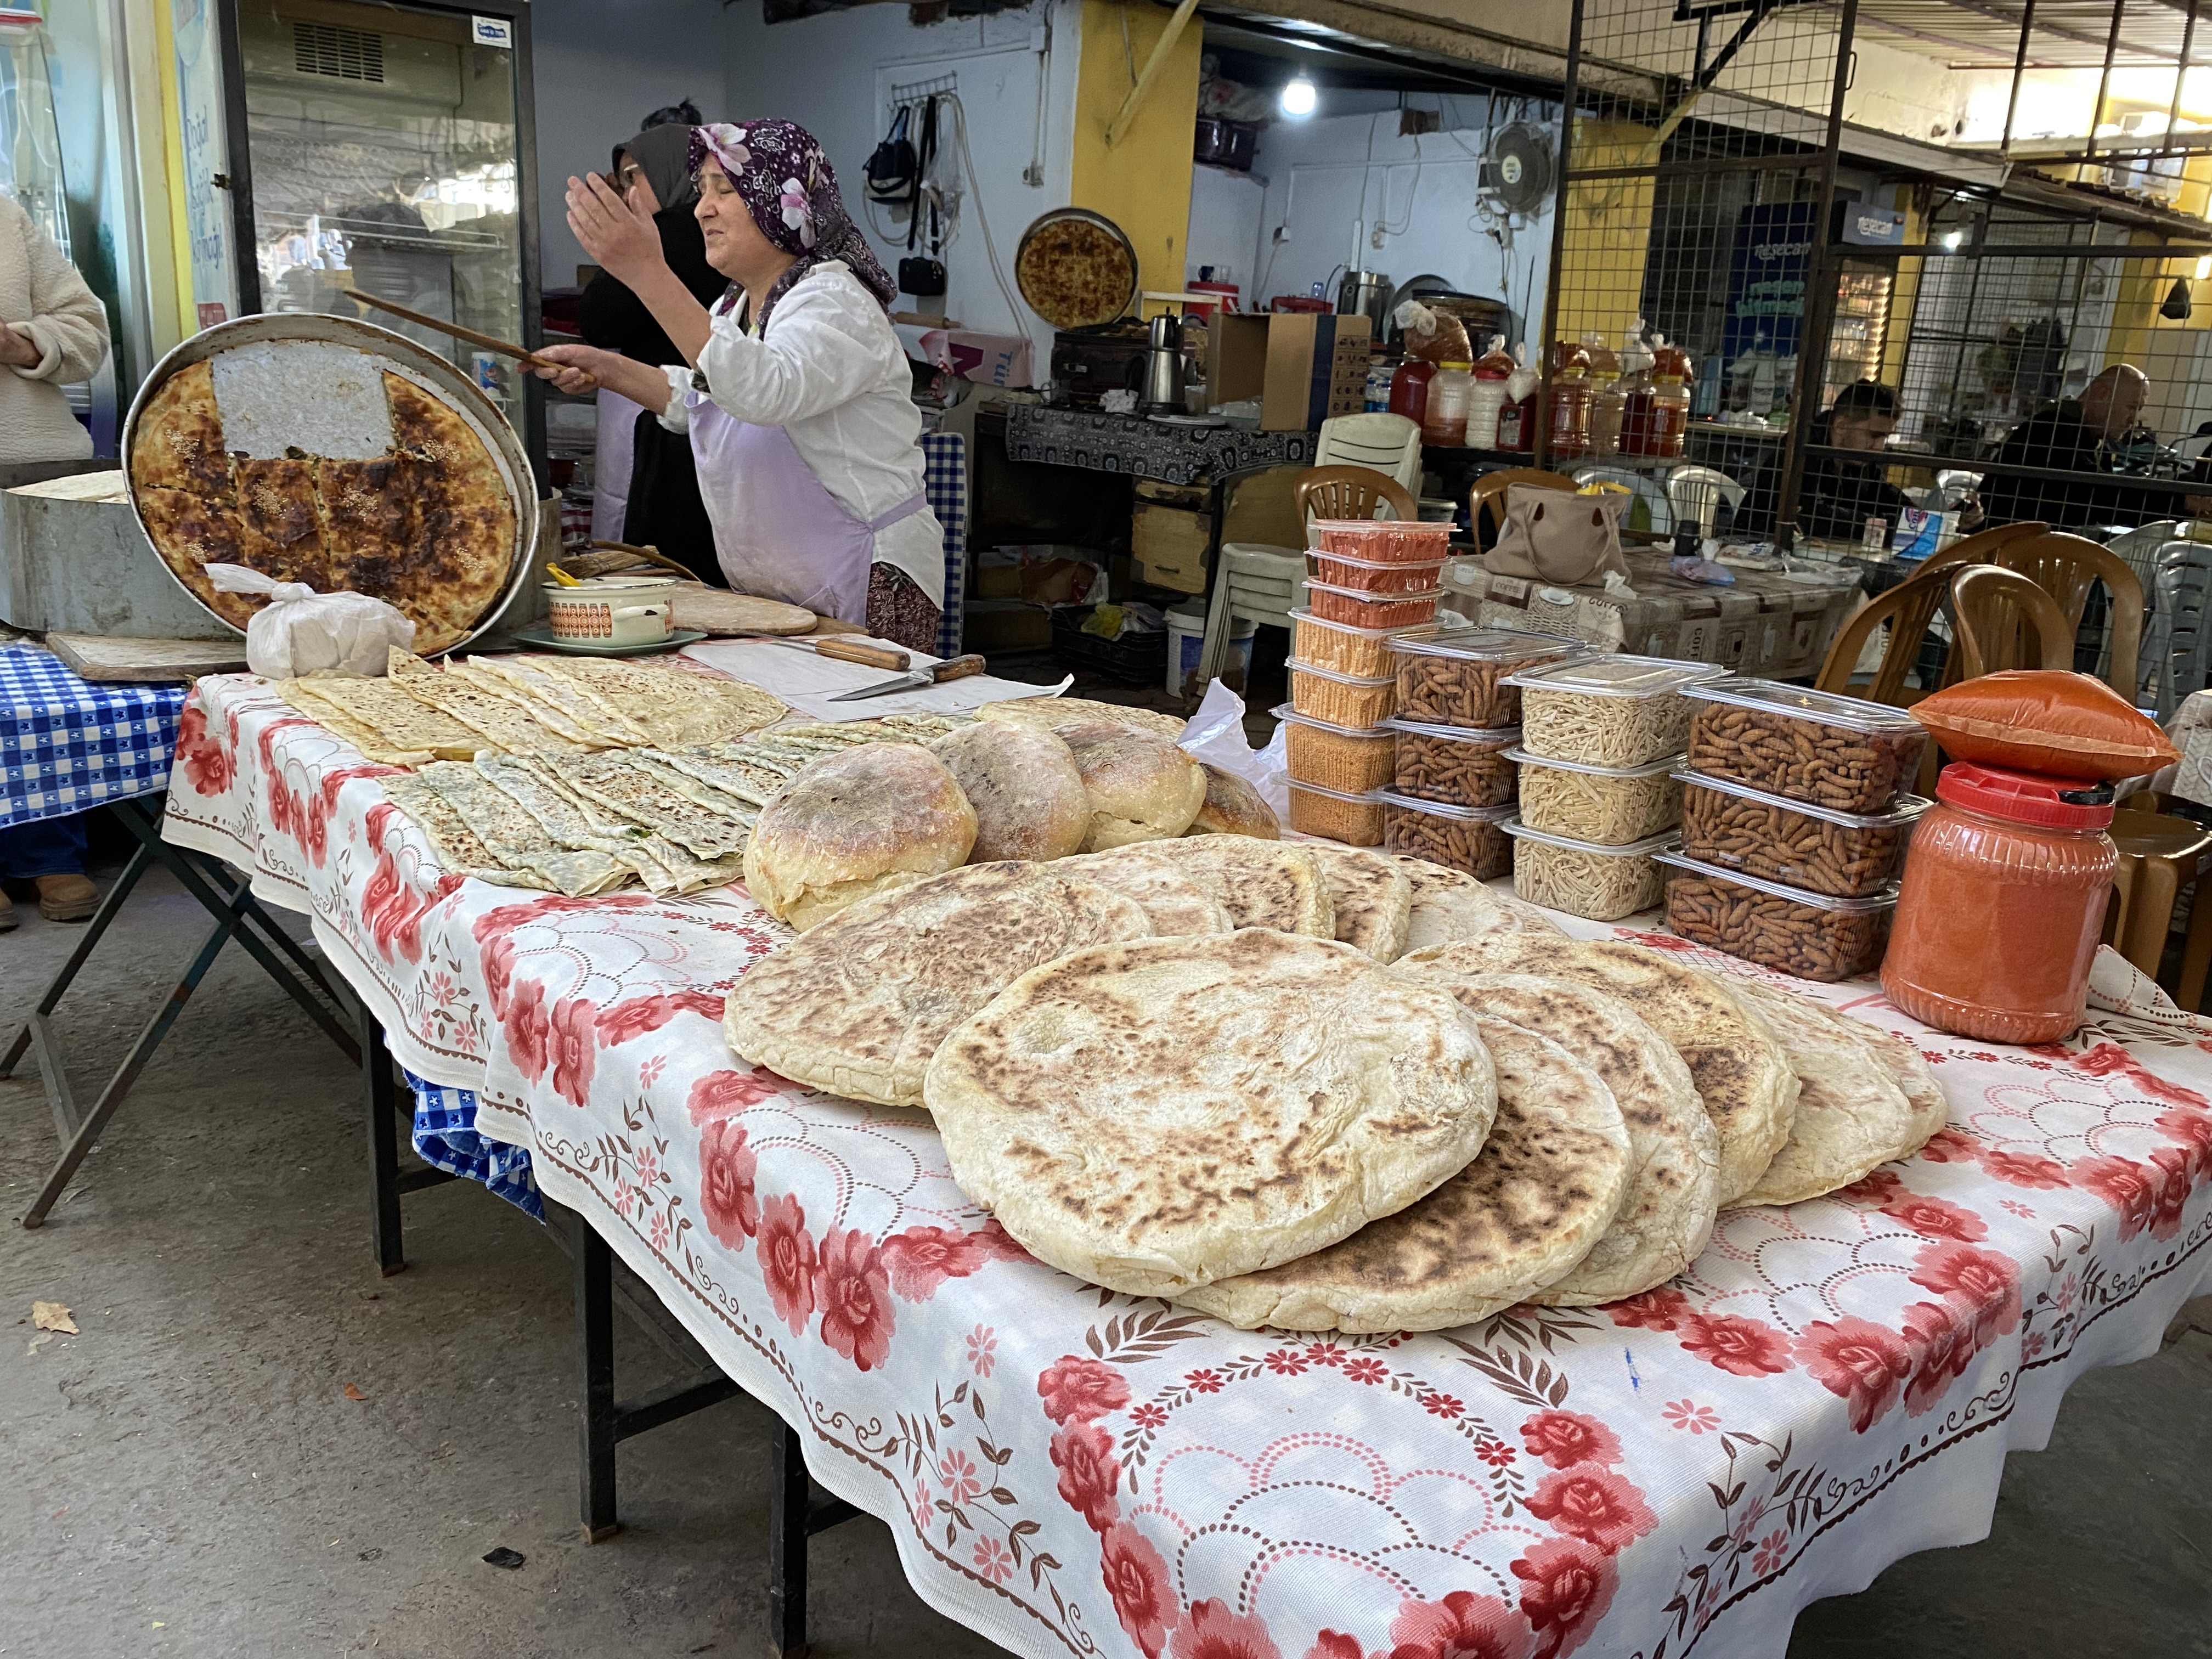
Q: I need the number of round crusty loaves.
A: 4